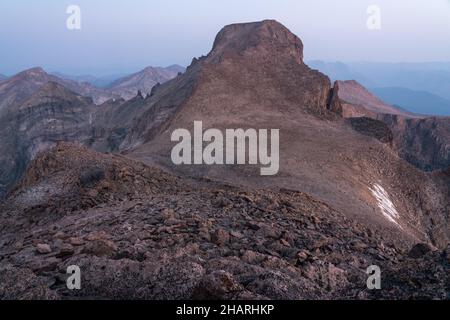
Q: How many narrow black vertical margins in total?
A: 0